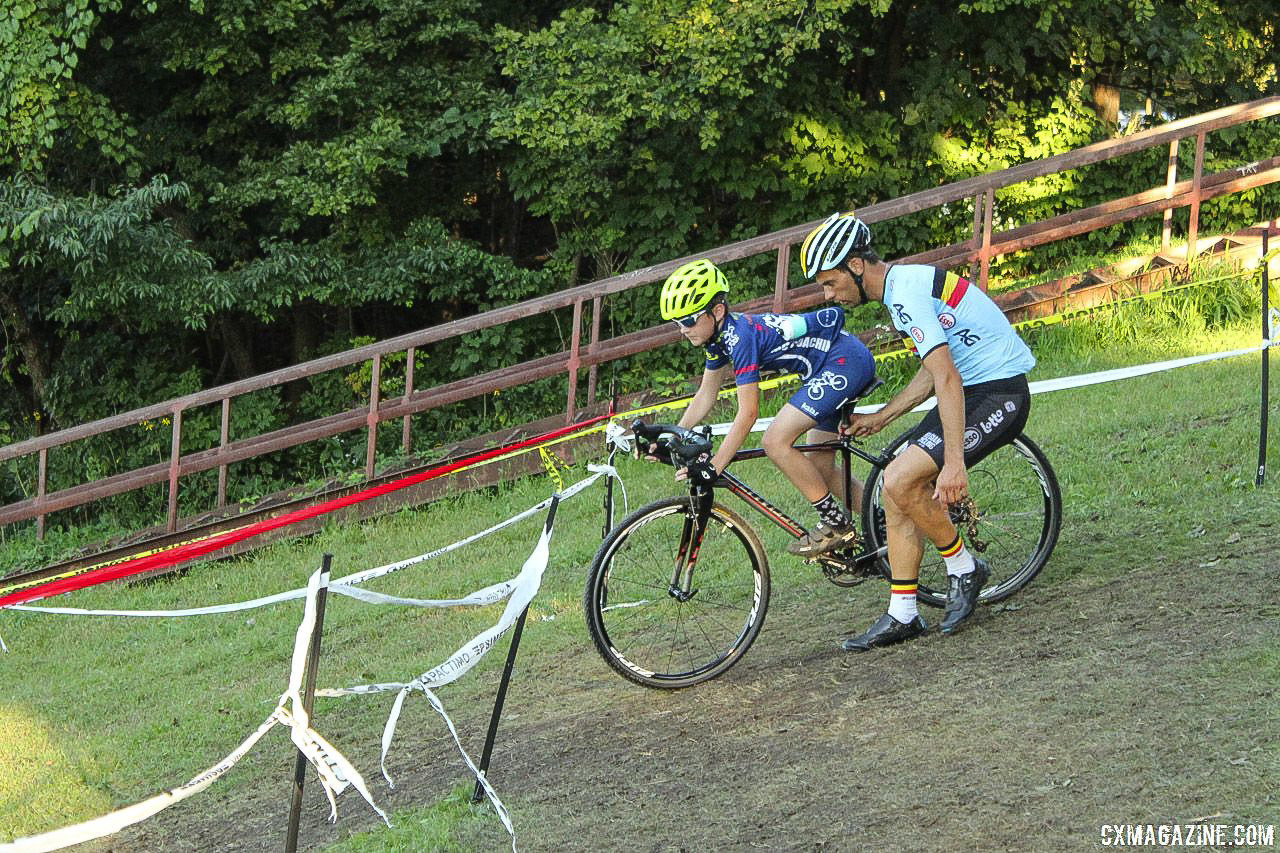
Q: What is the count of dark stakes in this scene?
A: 4